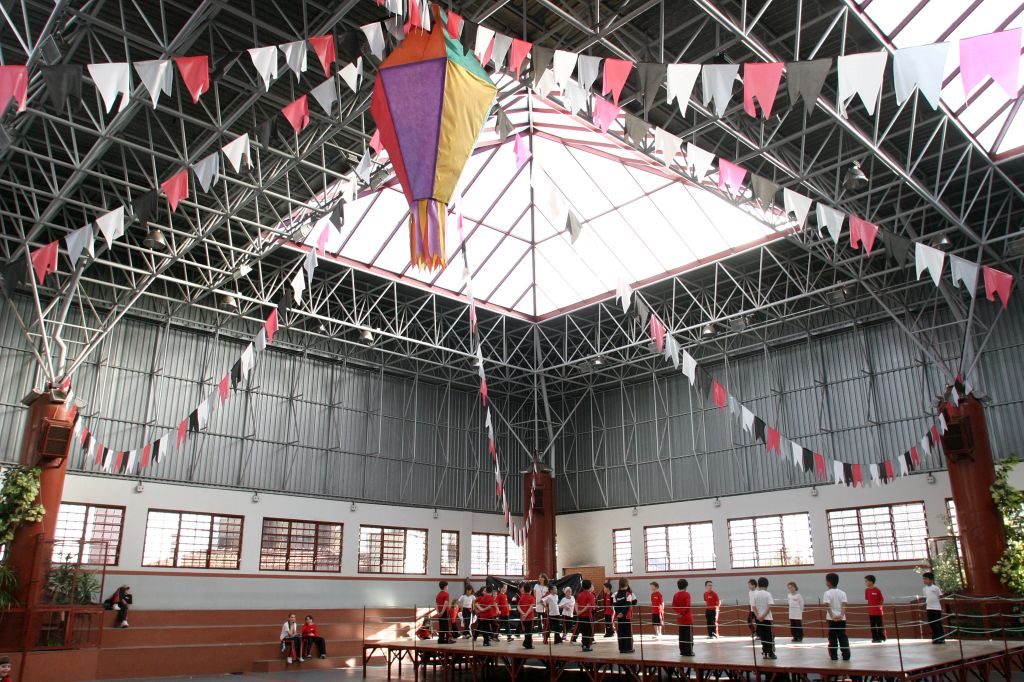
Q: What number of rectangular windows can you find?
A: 11